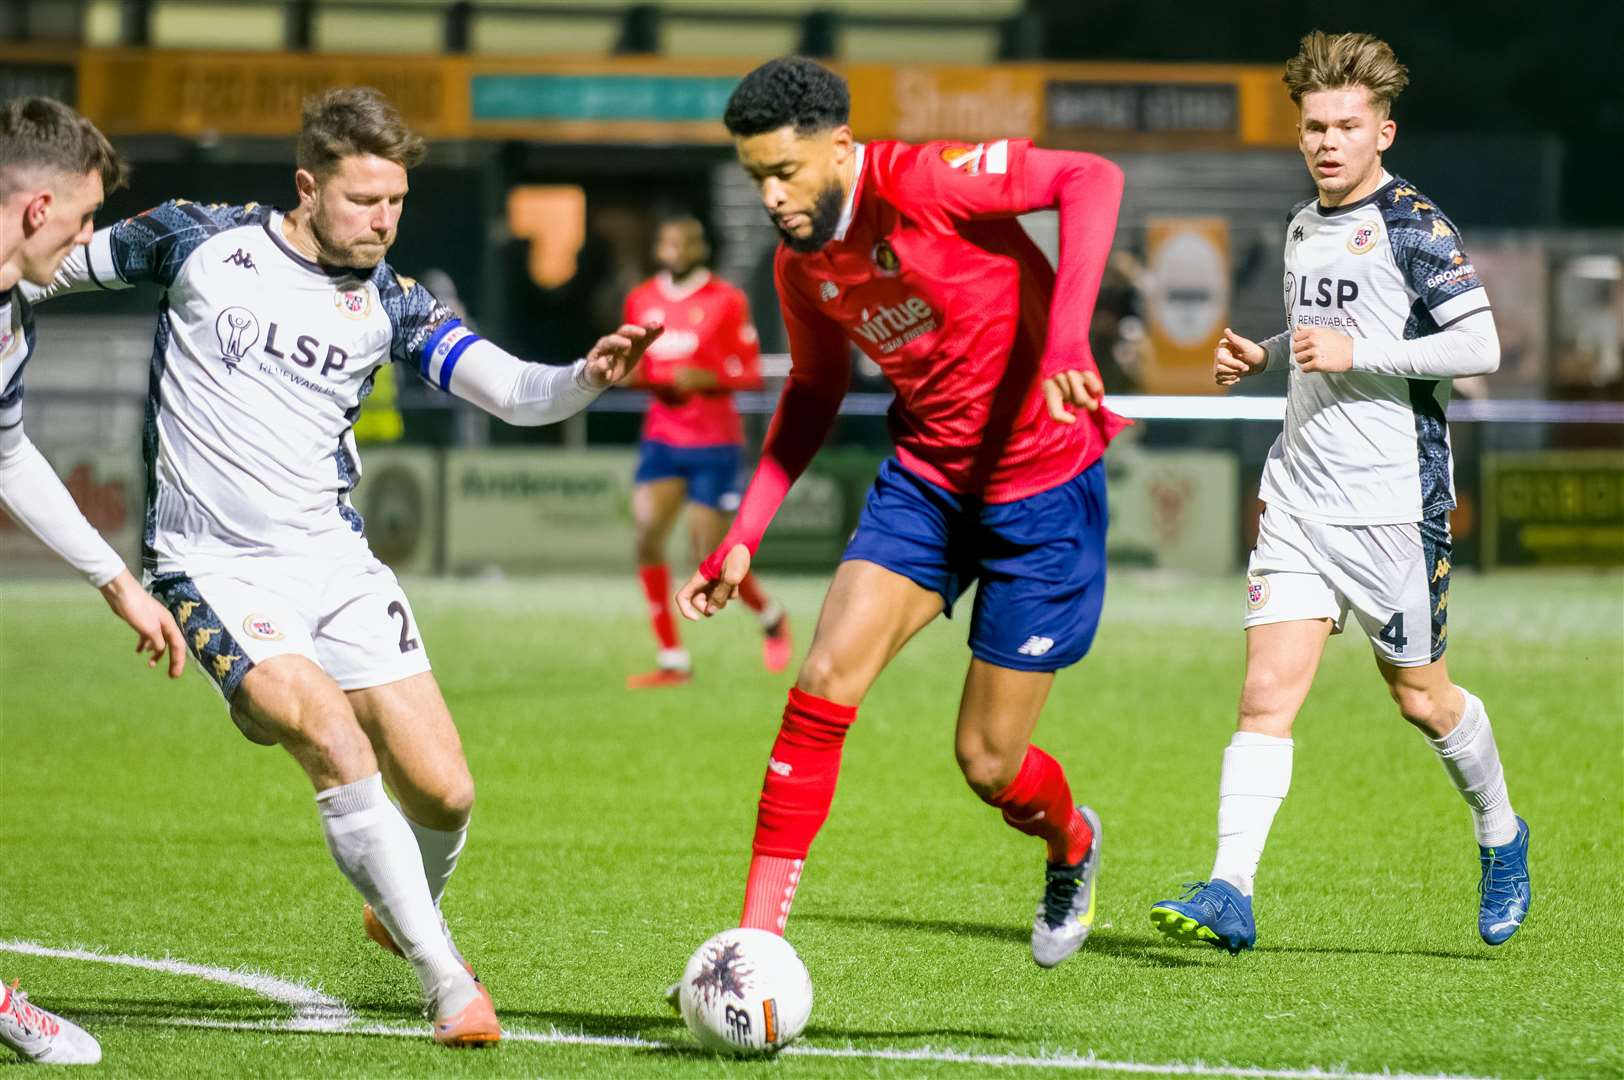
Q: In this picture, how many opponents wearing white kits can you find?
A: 3